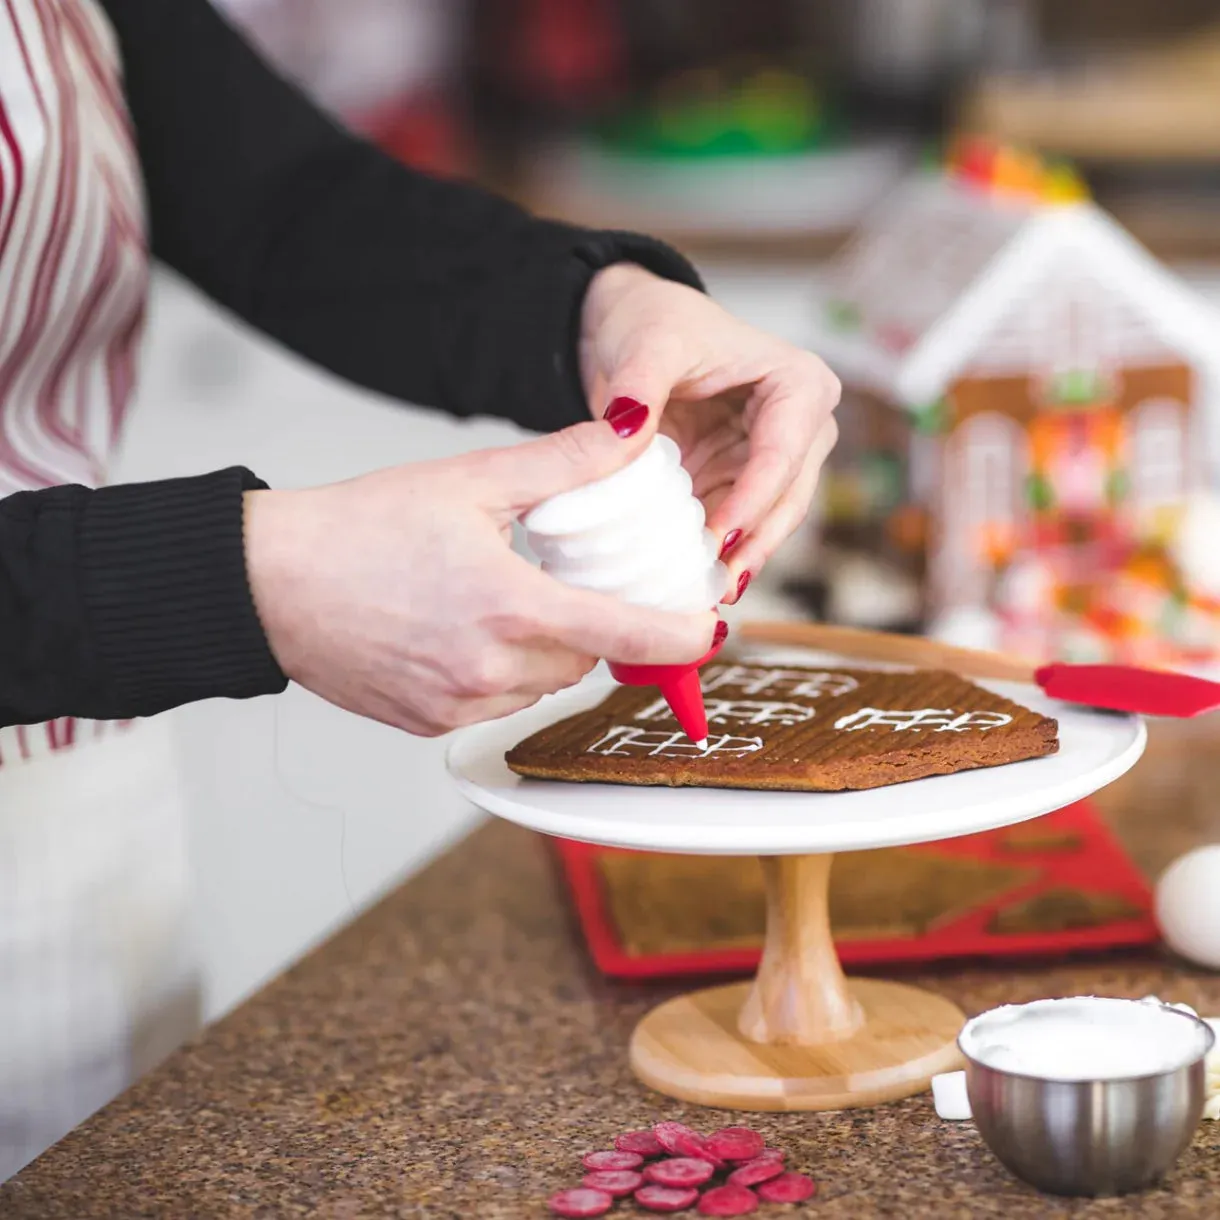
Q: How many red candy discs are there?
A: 13